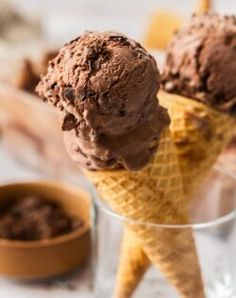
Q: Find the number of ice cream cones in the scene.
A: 2